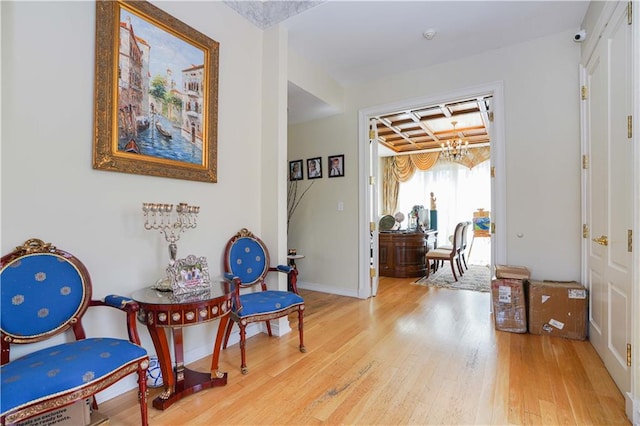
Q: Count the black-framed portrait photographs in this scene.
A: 3